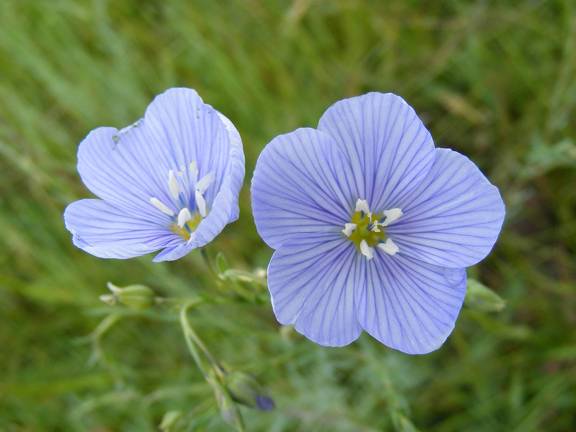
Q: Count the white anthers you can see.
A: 10